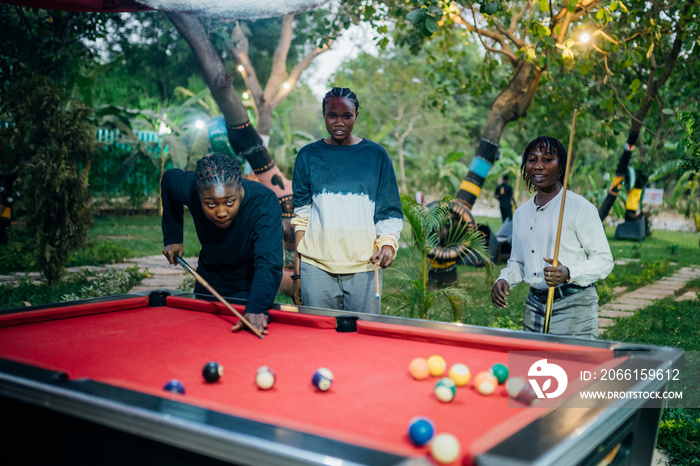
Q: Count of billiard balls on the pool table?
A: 14